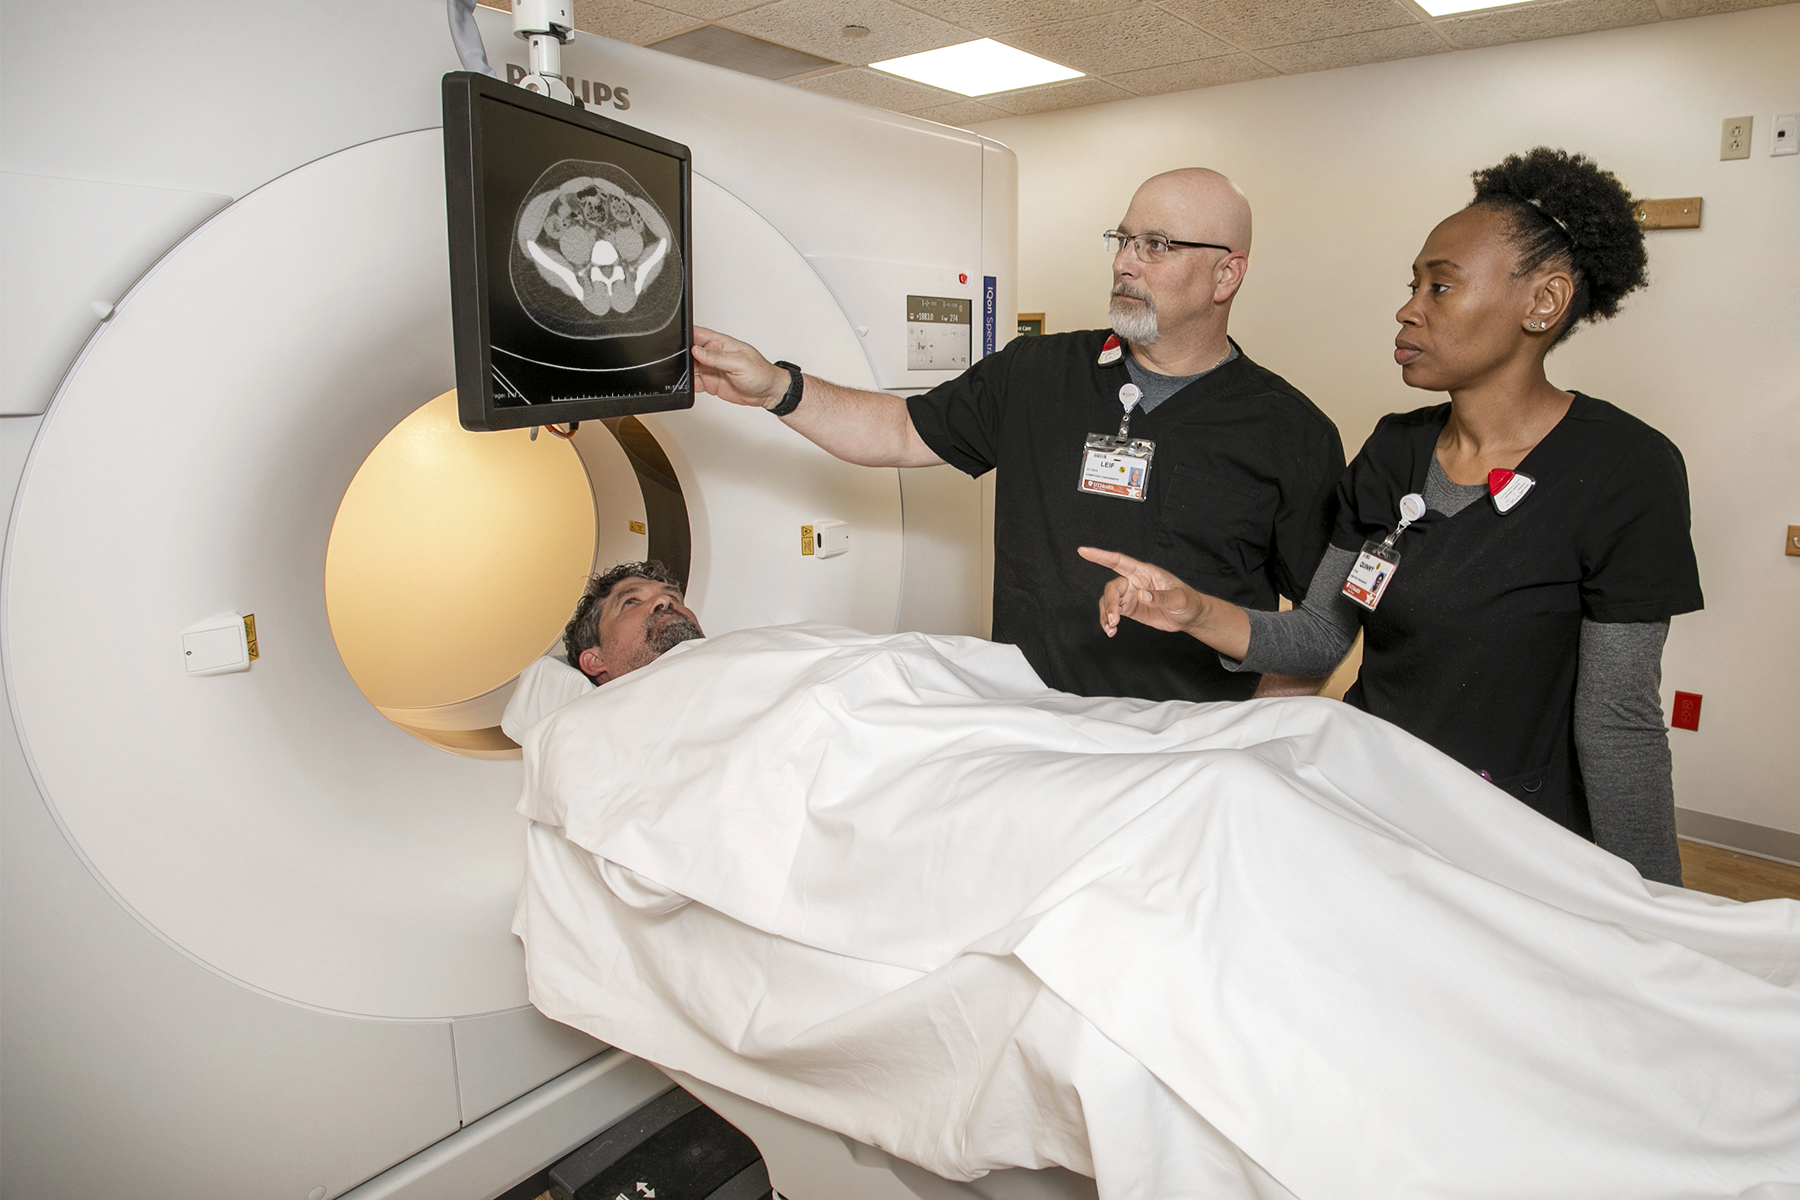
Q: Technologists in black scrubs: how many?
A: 2